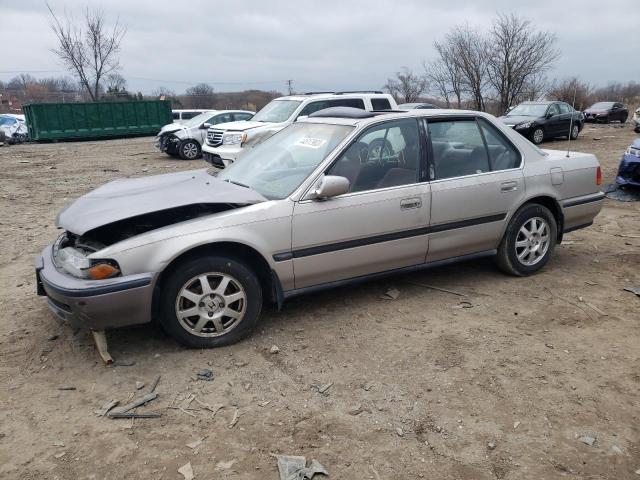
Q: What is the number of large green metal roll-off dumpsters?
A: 1